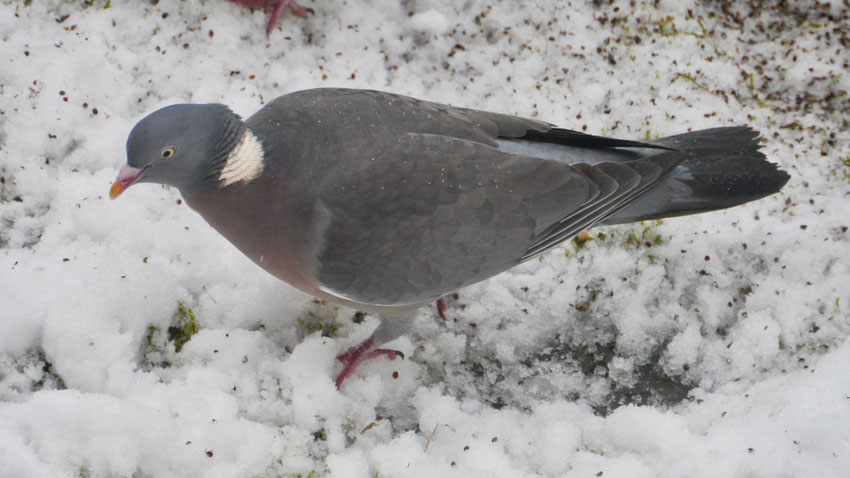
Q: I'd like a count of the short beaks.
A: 1